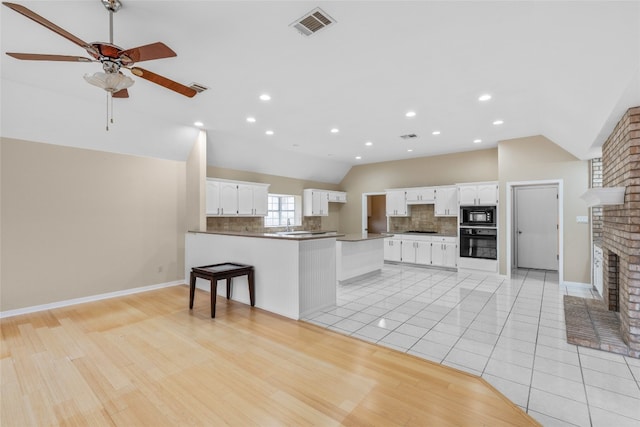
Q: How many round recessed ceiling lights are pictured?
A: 13